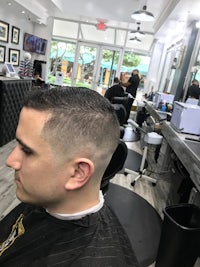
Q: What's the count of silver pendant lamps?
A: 3